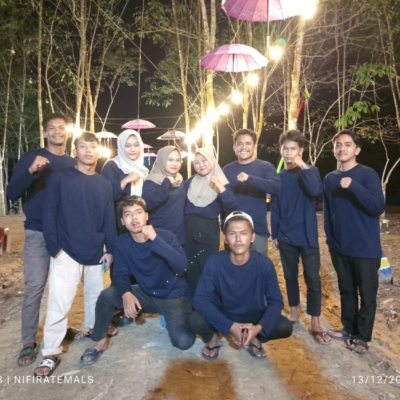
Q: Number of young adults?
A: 10